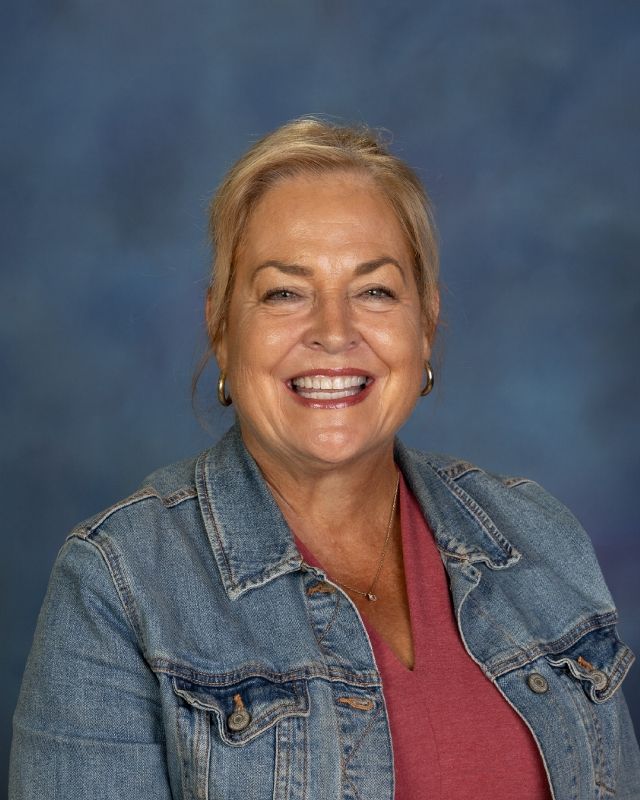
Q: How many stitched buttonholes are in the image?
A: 4